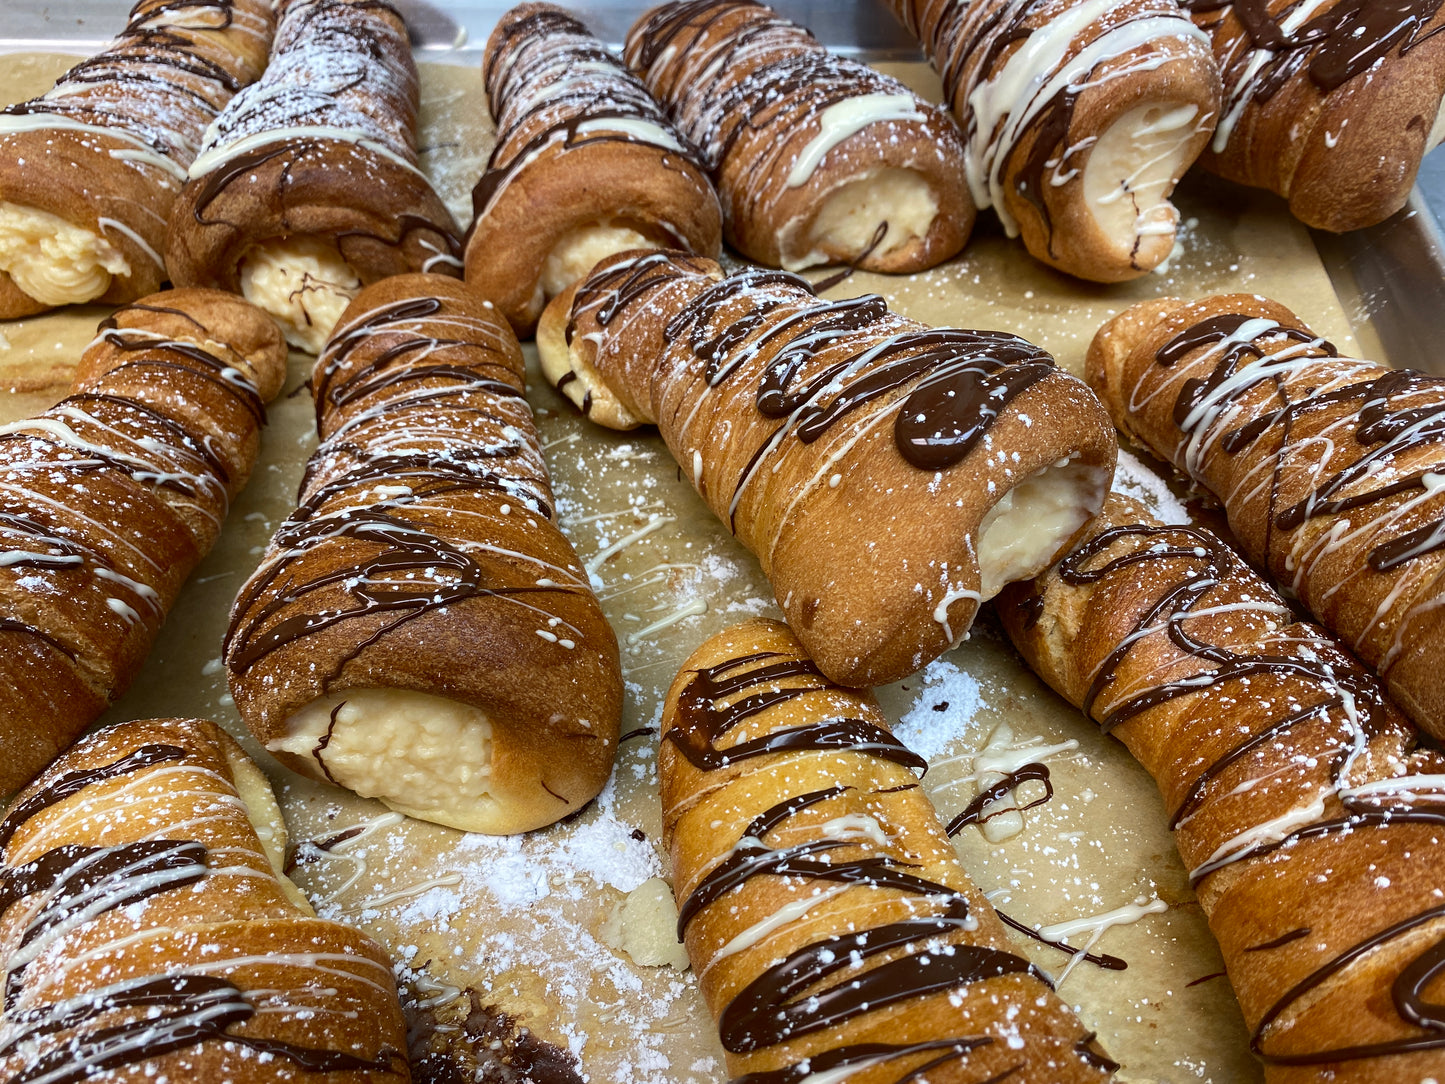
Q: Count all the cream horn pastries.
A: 13